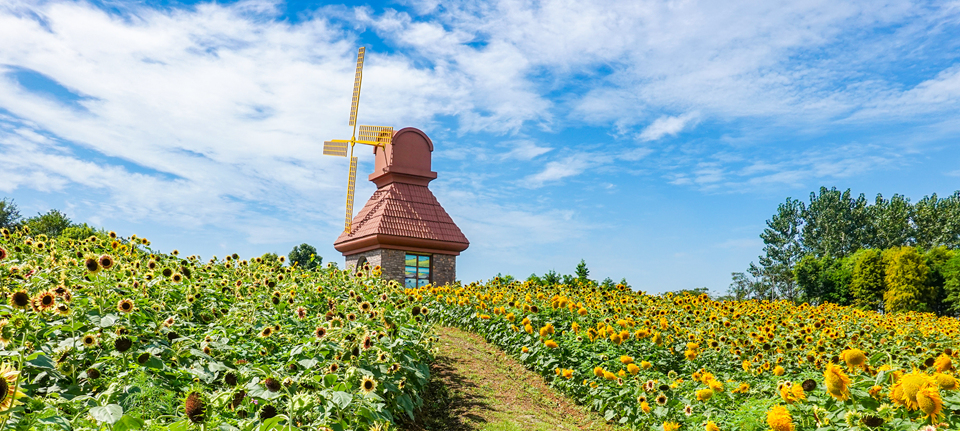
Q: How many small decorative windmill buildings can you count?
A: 1